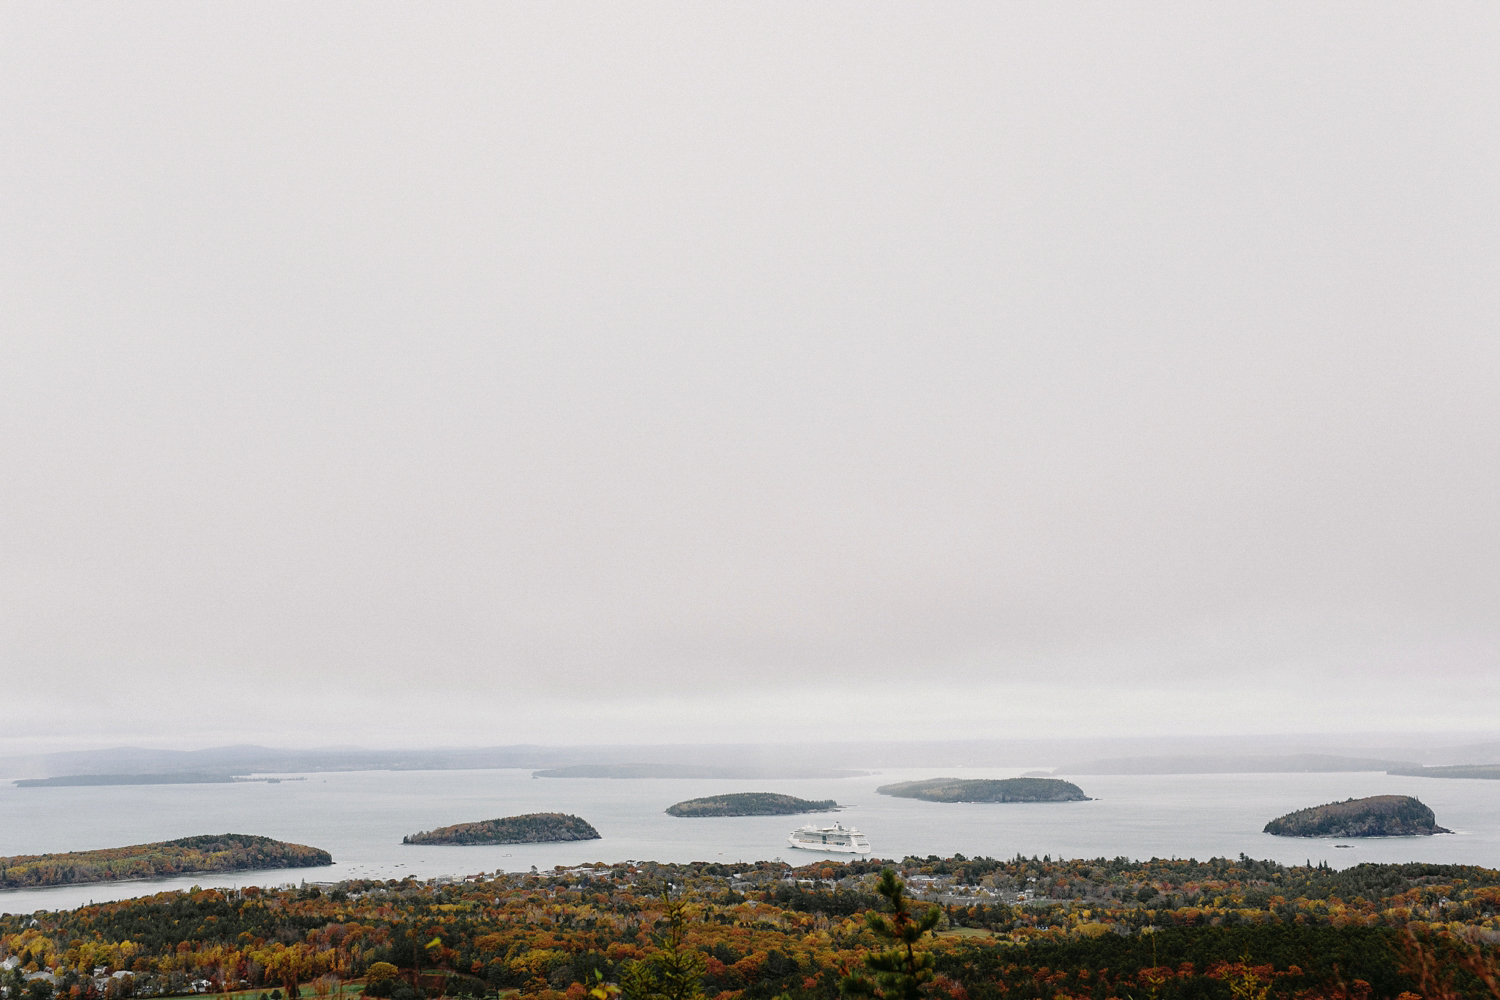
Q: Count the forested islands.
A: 5